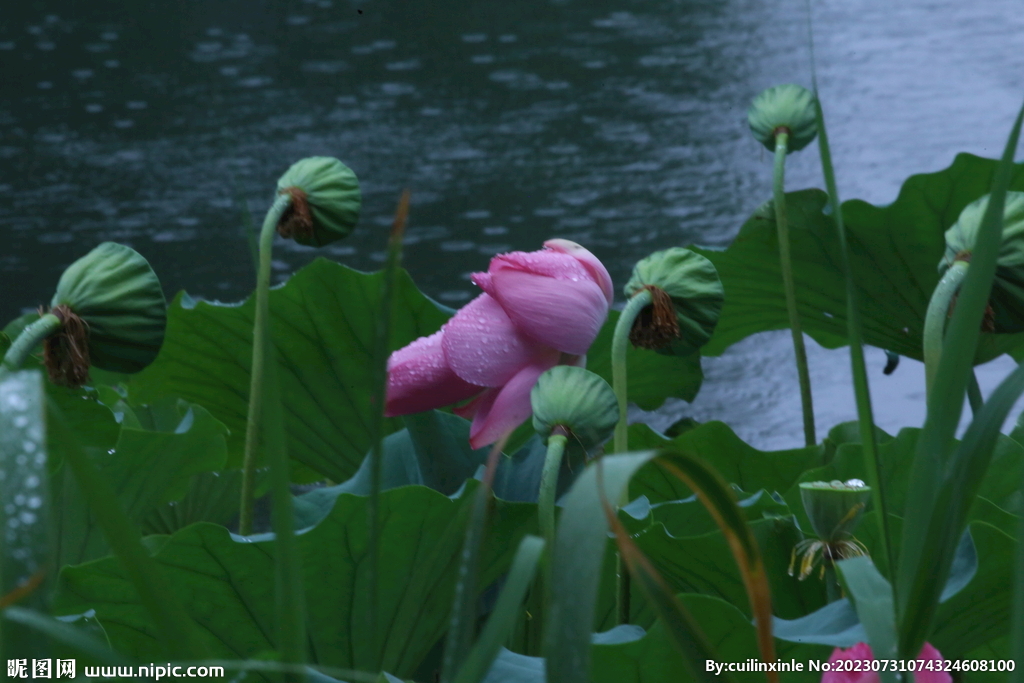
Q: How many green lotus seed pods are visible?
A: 7